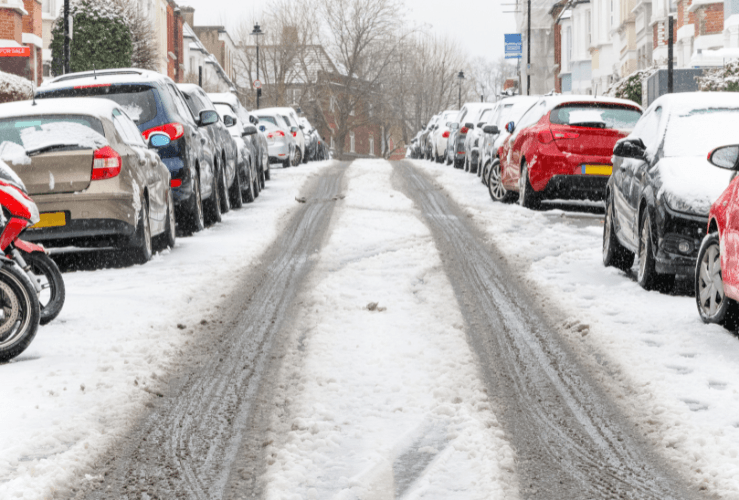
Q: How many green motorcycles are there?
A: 0